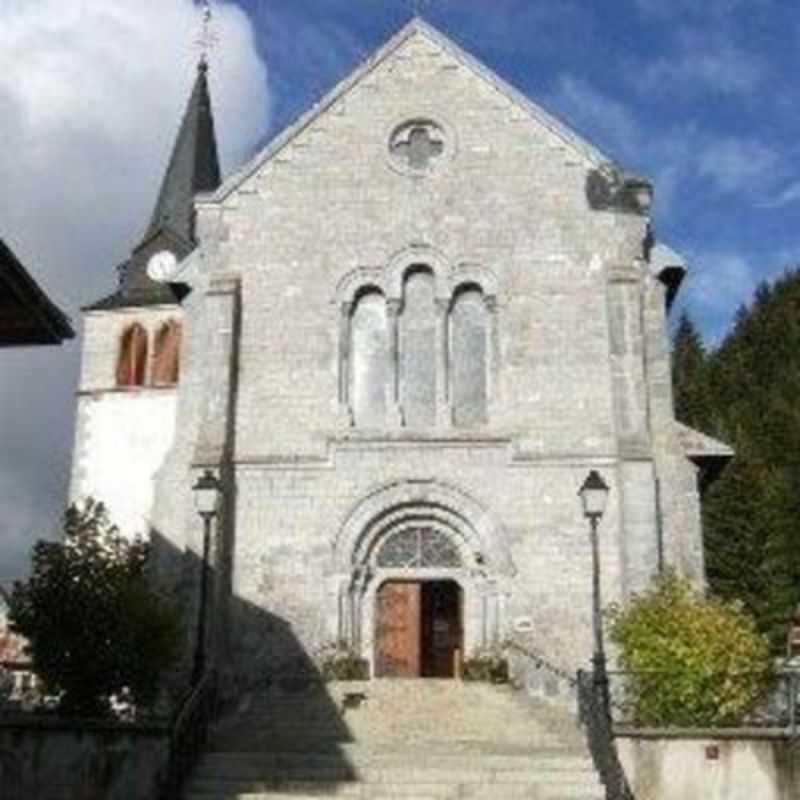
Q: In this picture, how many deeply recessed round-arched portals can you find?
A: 1